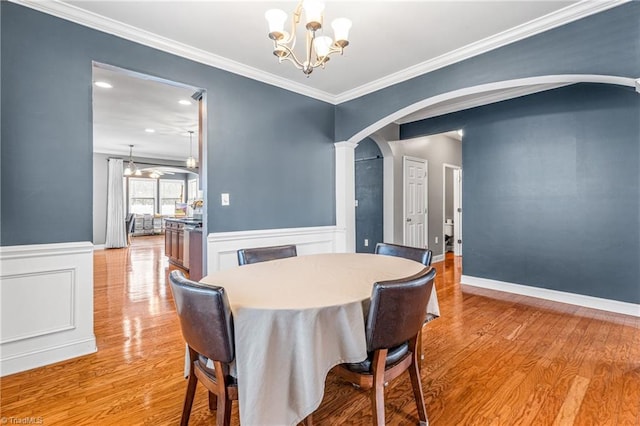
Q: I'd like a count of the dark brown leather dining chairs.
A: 4